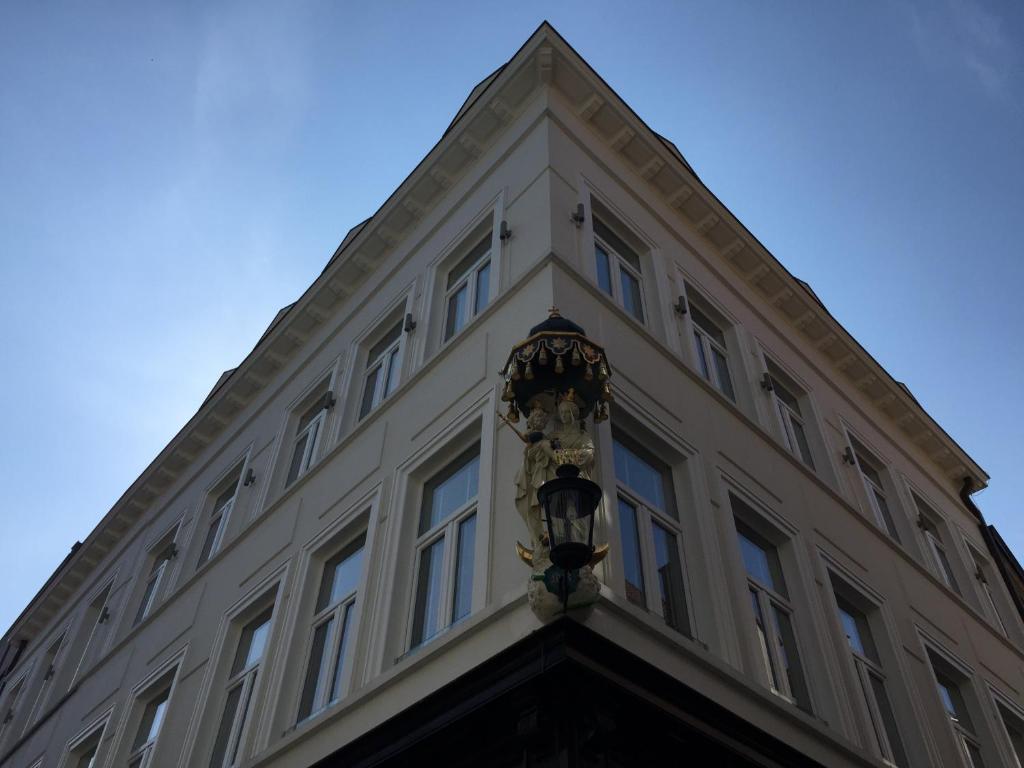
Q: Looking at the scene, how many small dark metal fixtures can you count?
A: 14